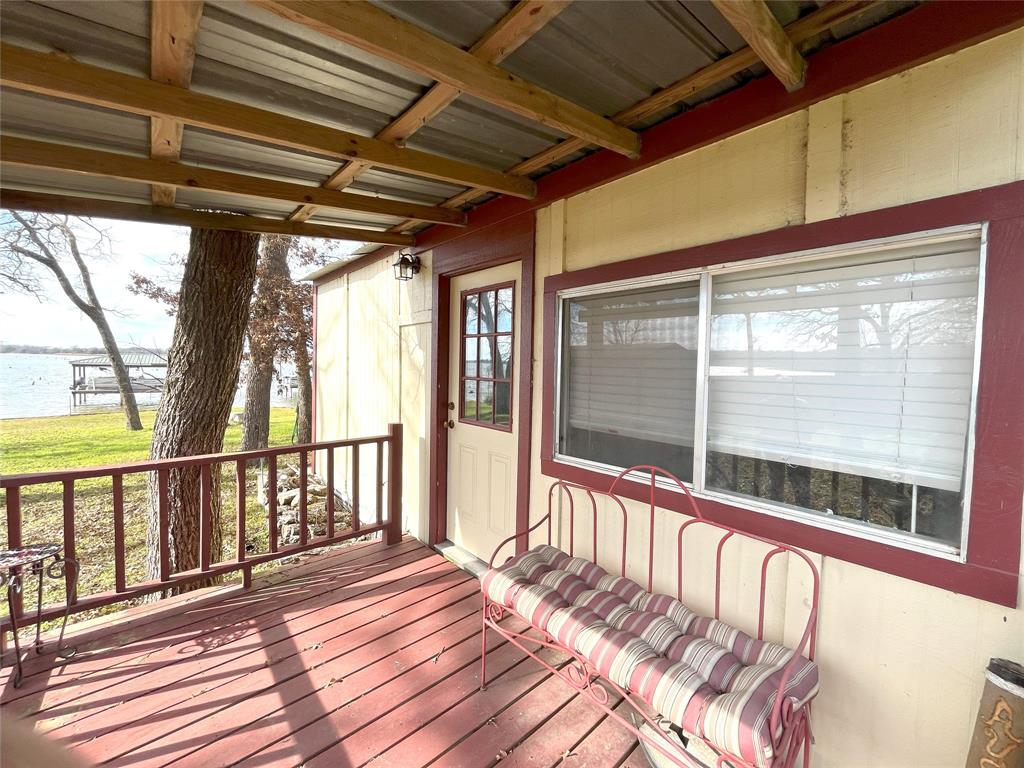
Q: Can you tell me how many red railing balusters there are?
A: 11